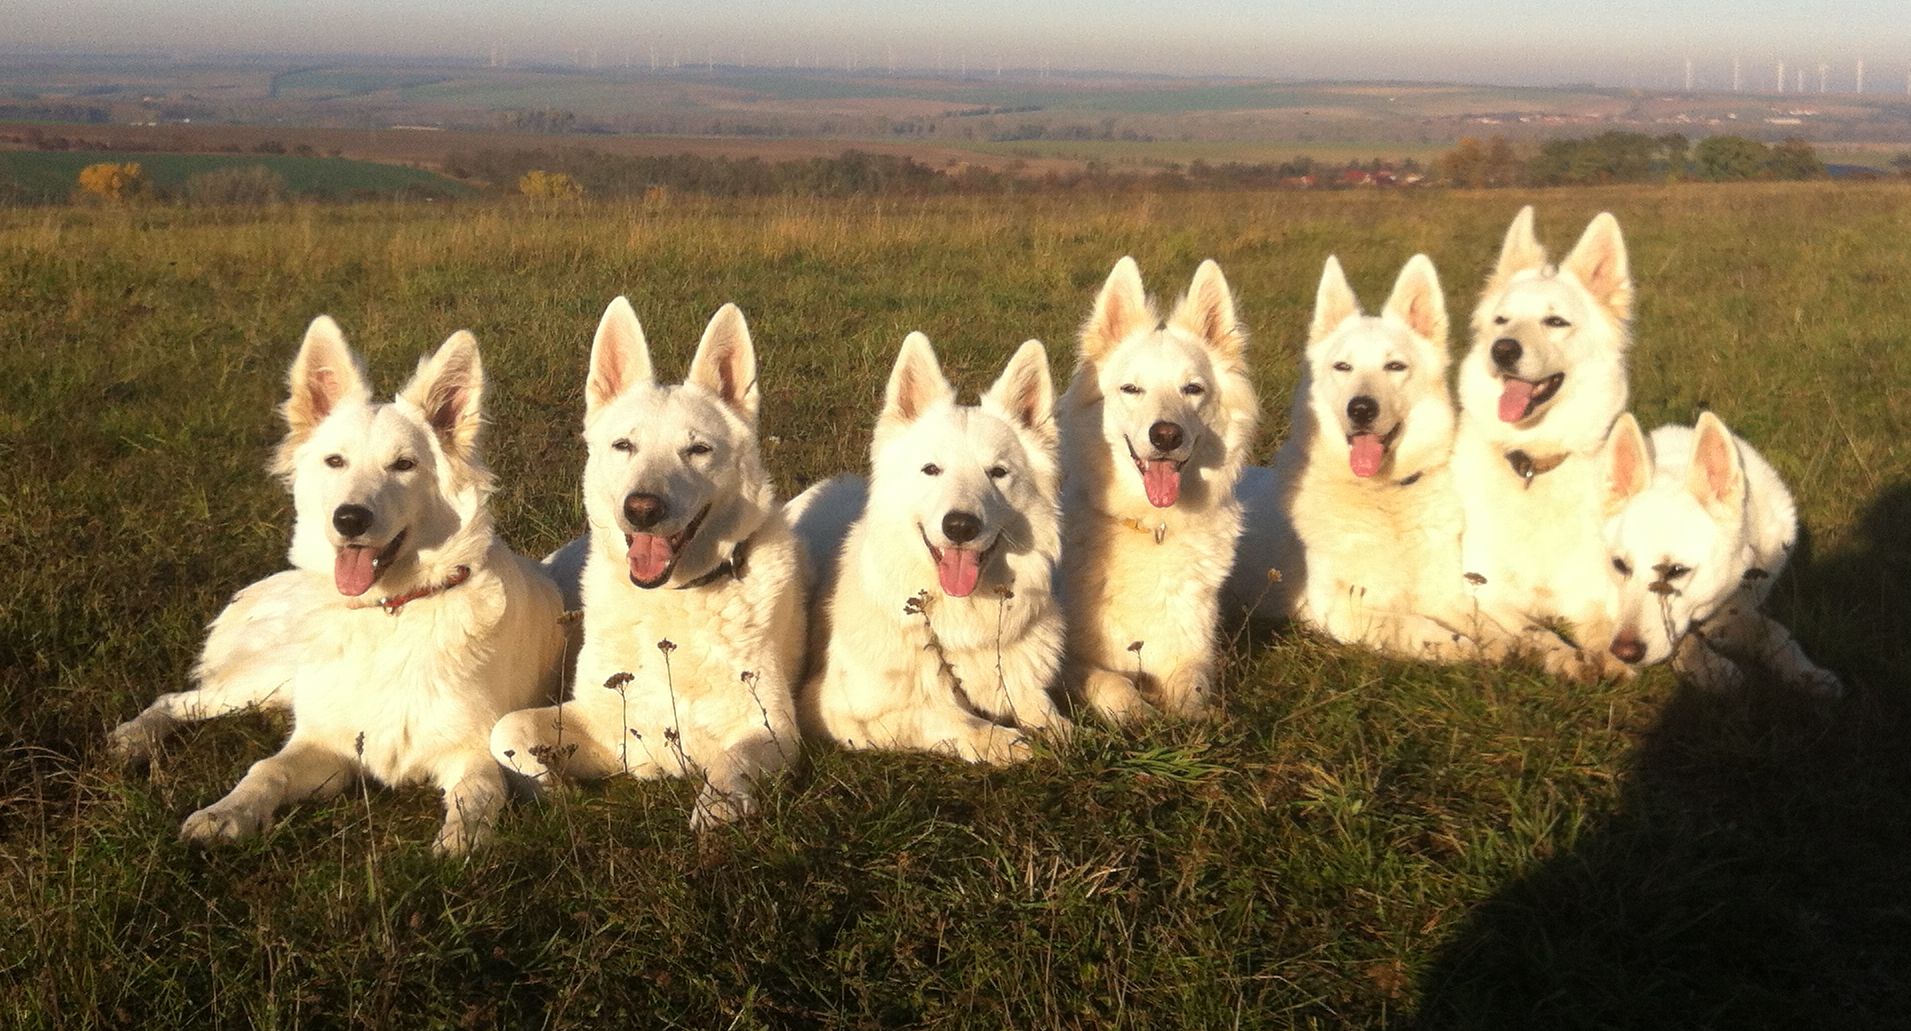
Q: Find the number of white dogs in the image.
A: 7